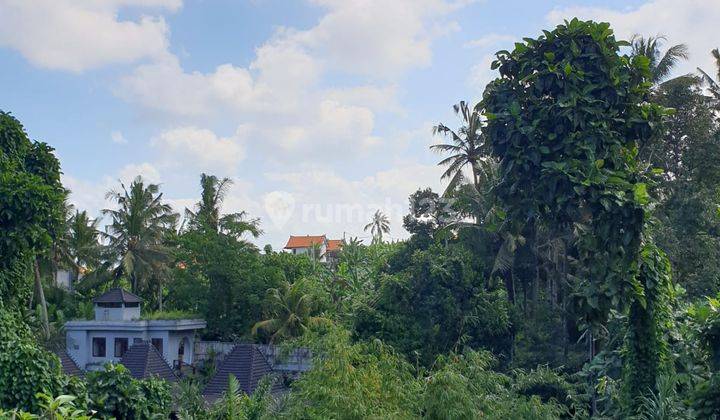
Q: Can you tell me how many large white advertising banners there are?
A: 0